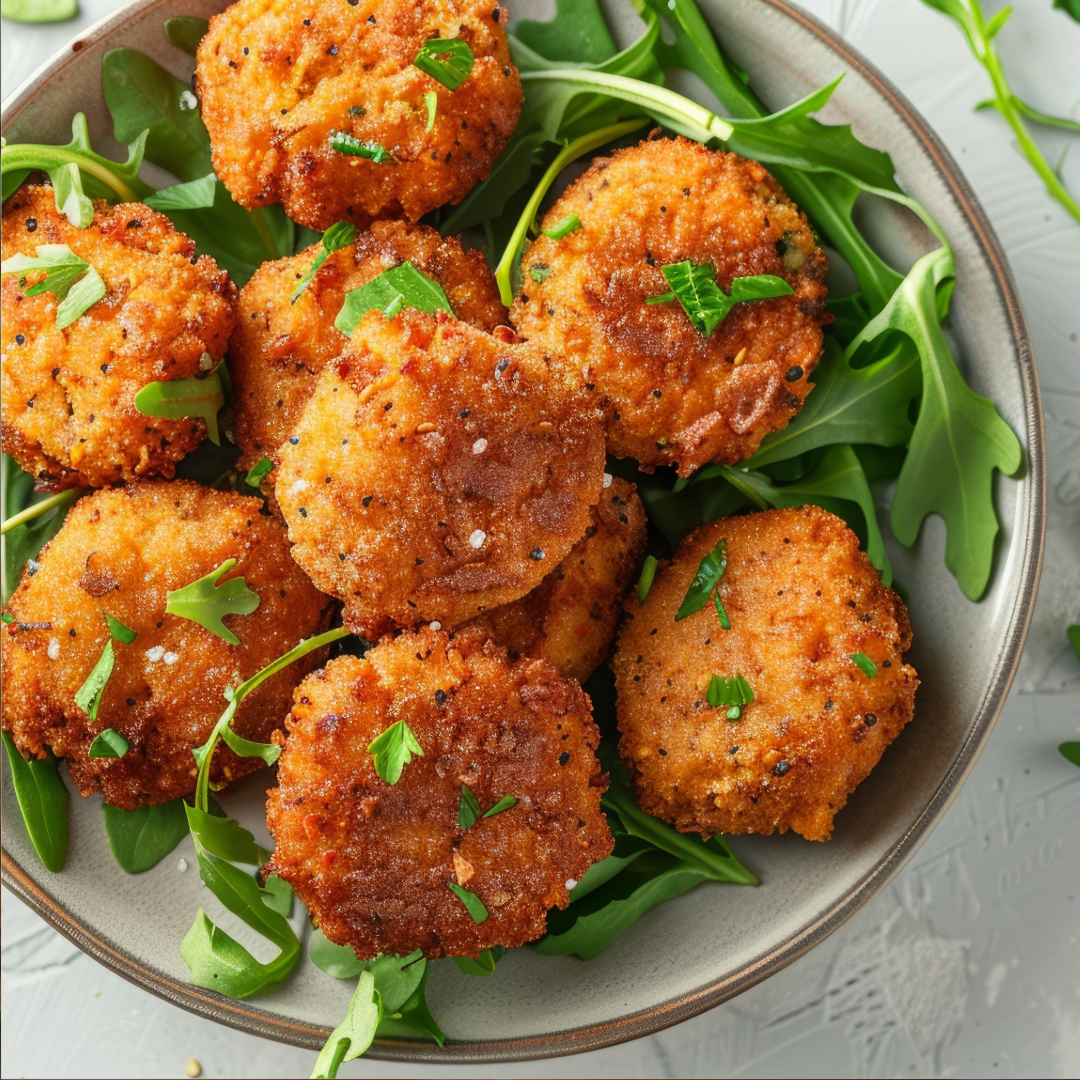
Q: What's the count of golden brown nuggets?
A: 9